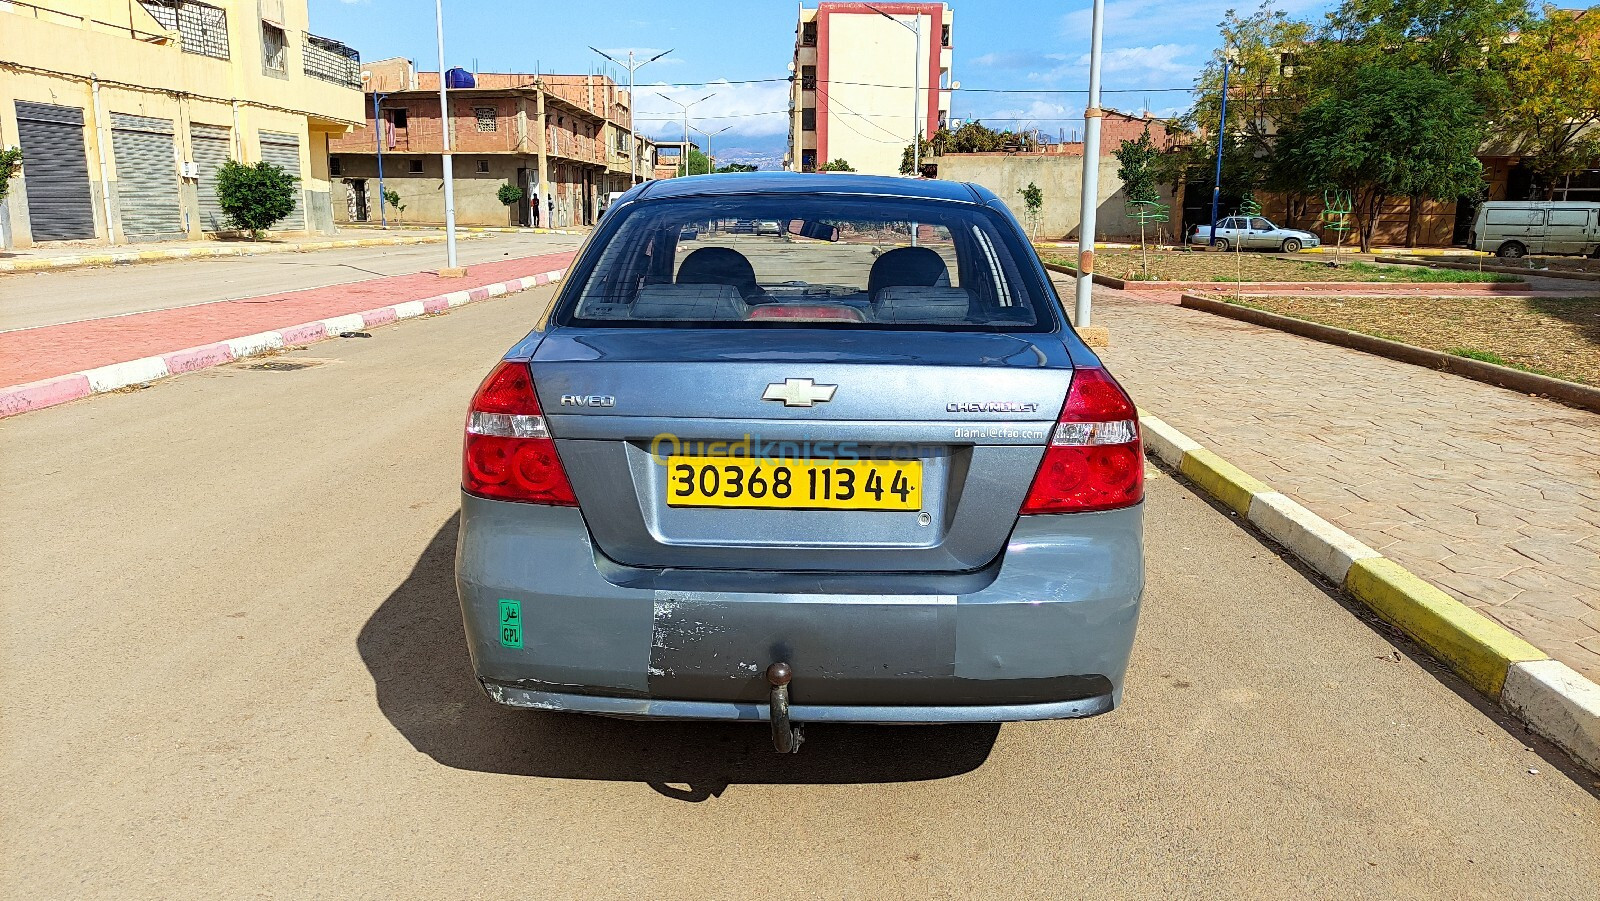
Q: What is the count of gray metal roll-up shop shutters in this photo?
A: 4